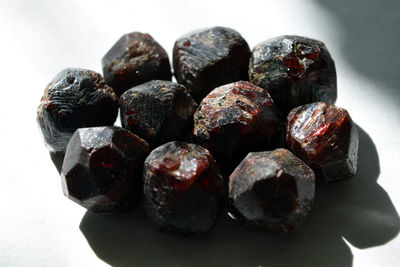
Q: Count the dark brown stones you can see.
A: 10